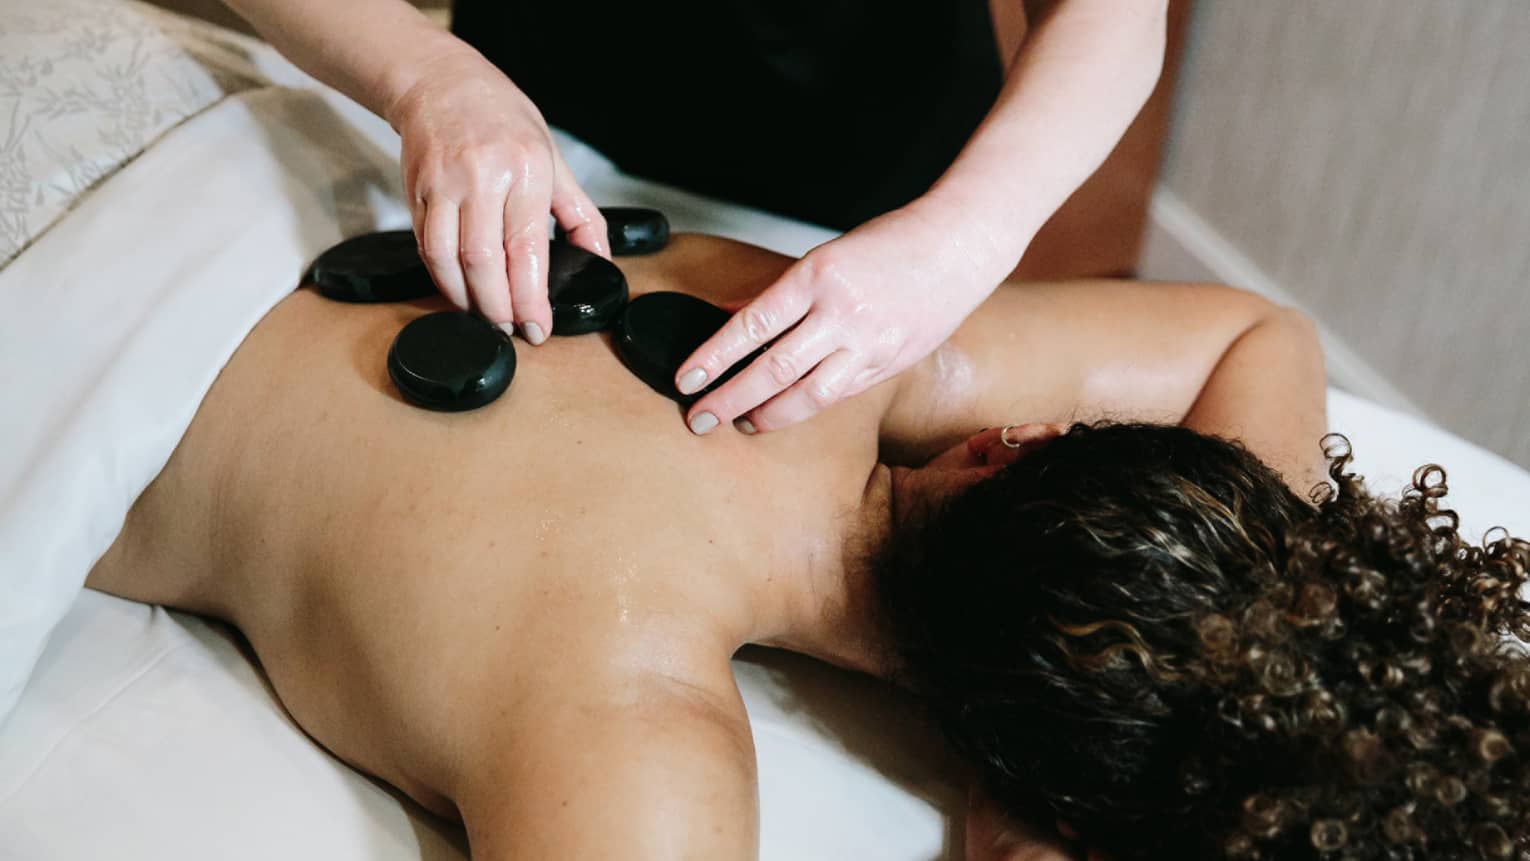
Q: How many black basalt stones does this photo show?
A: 5